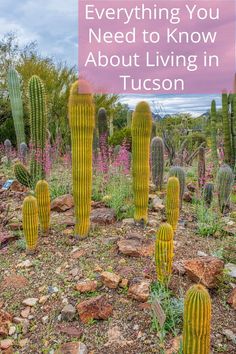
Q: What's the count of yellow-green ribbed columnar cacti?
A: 7